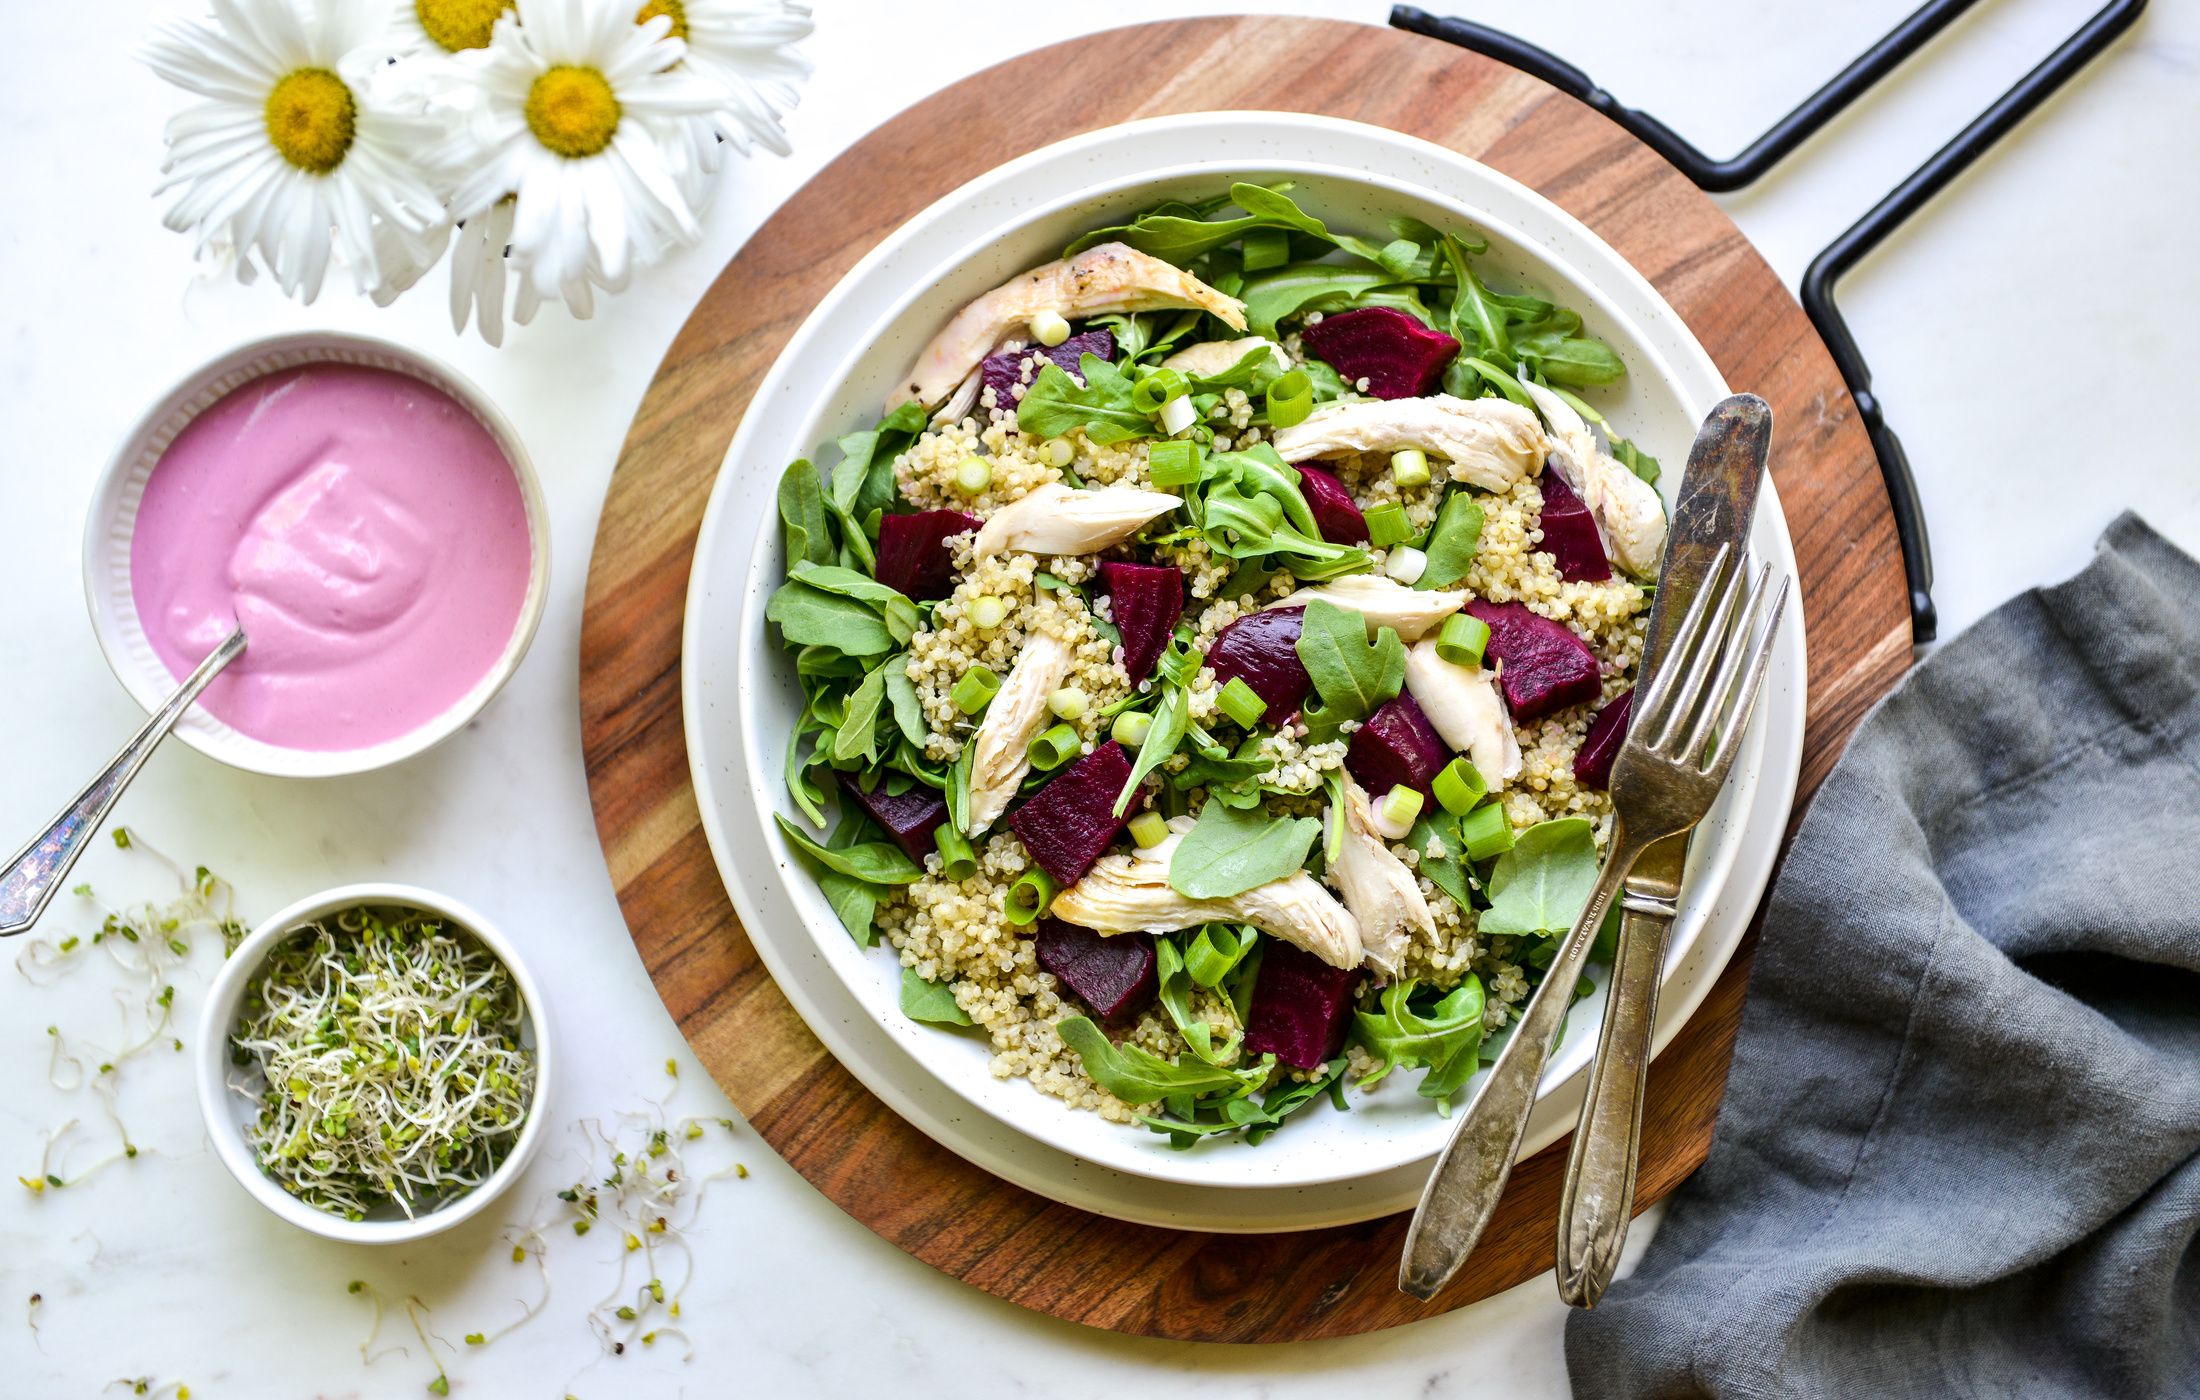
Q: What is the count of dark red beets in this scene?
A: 14